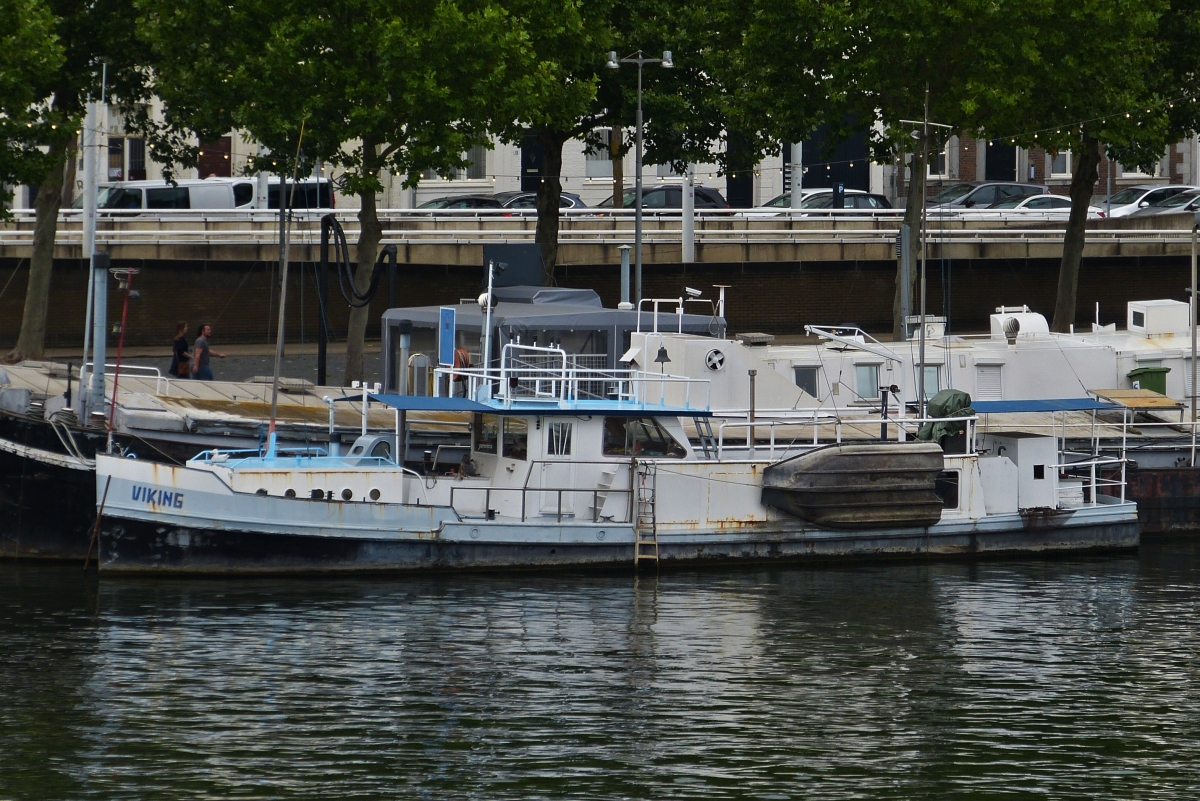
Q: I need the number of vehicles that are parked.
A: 11